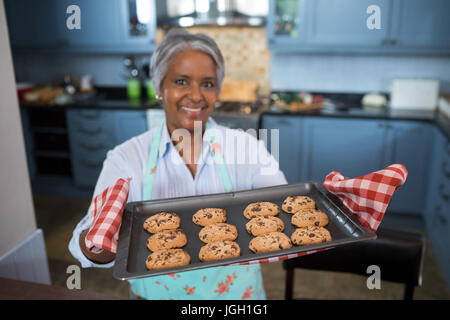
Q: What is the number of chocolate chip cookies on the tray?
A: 12